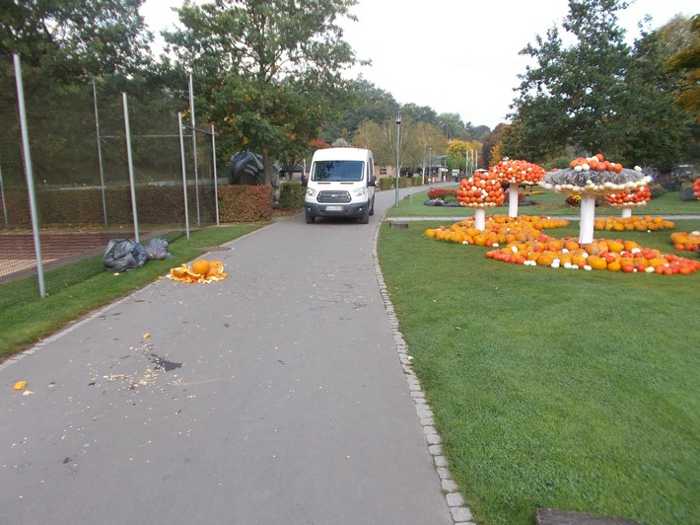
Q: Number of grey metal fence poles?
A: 7